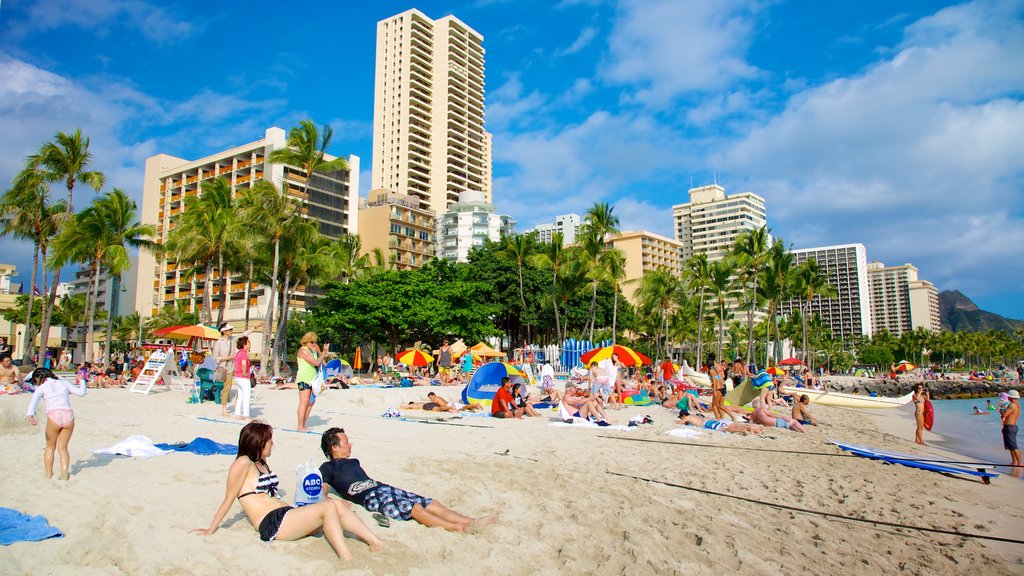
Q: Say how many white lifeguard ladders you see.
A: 1